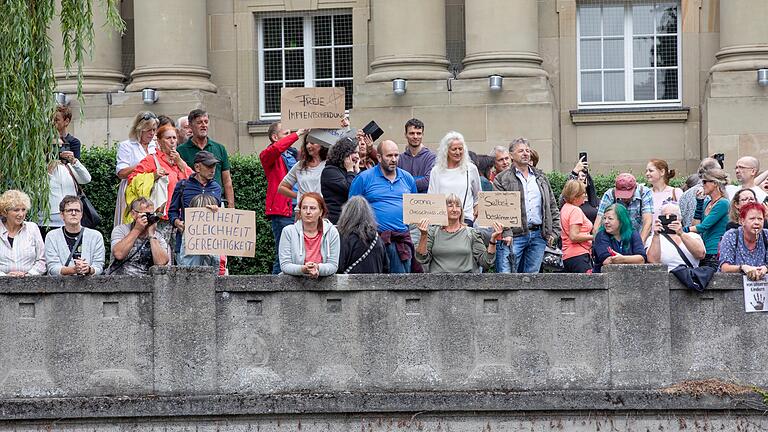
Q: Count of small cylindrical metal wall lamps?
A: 5